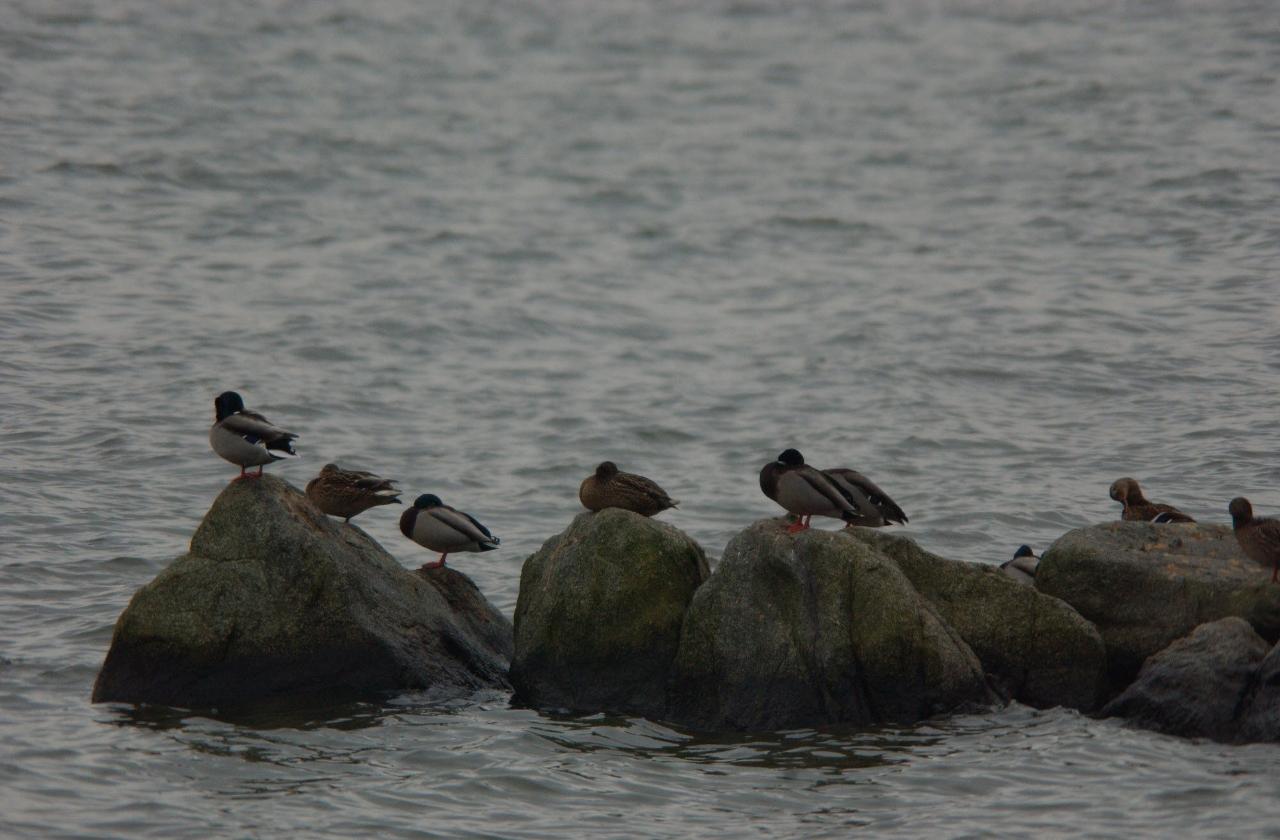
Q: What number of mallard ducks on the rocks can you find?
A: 9